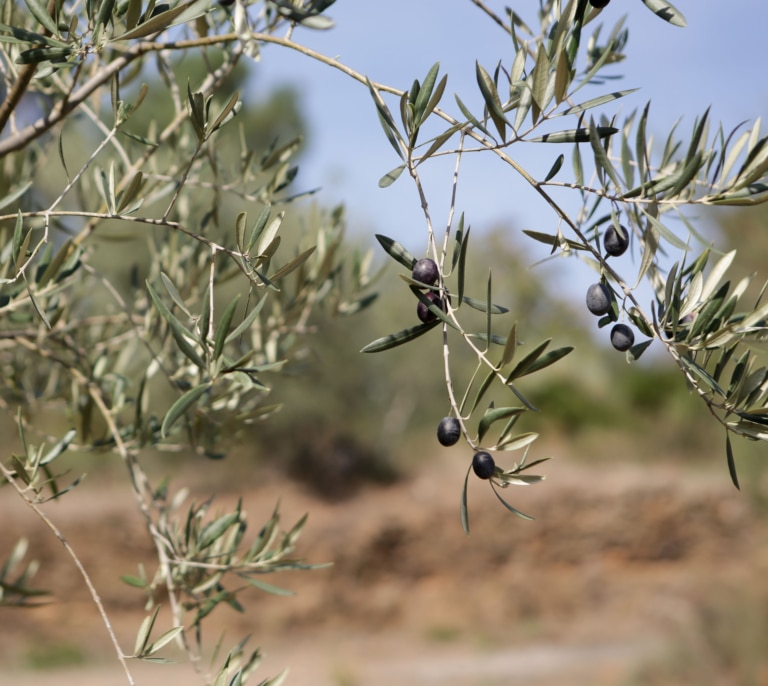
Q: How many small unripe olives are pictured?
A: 0